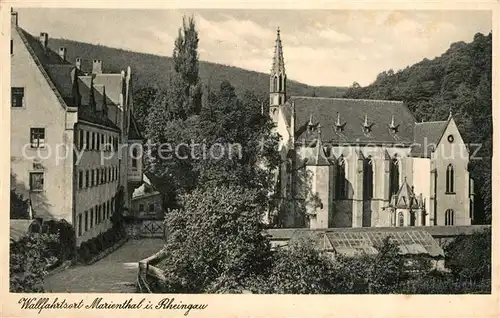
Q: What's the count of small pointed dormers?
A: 4